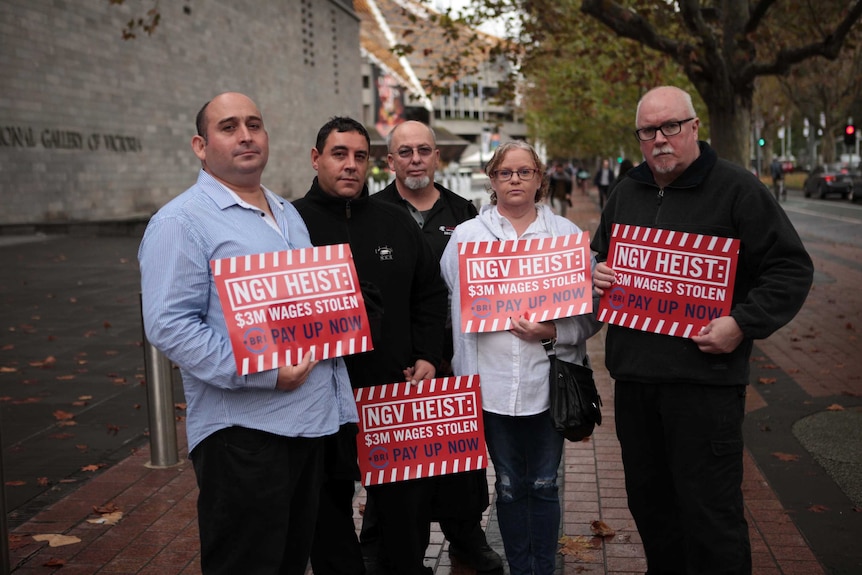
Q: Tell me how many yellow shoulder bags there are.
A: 0